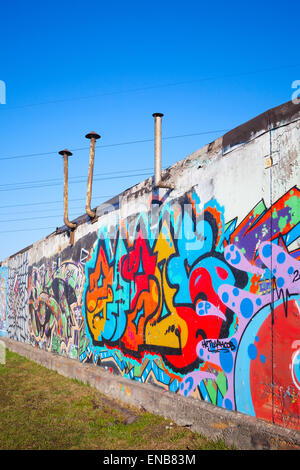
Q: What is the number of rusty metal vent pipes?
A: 3